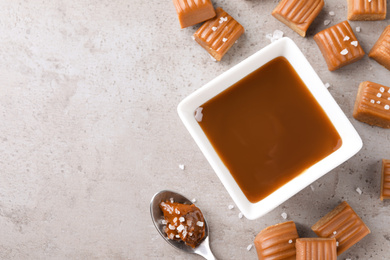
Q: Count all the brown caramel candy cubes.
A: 11